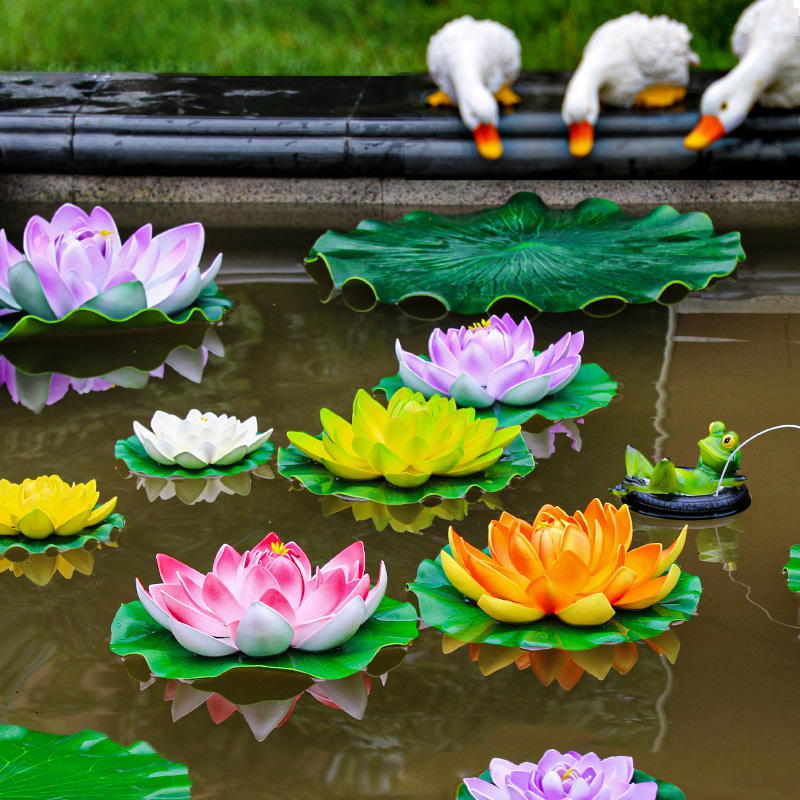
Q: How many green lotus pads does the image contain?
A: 11